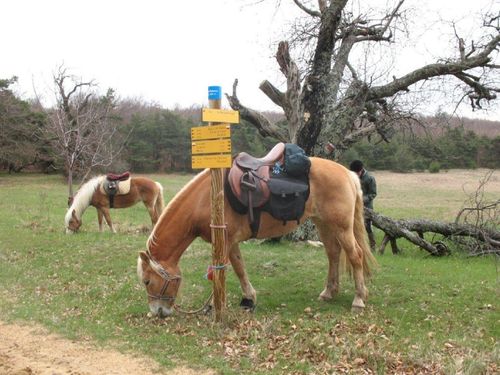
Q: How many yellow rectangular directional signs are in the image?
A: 4